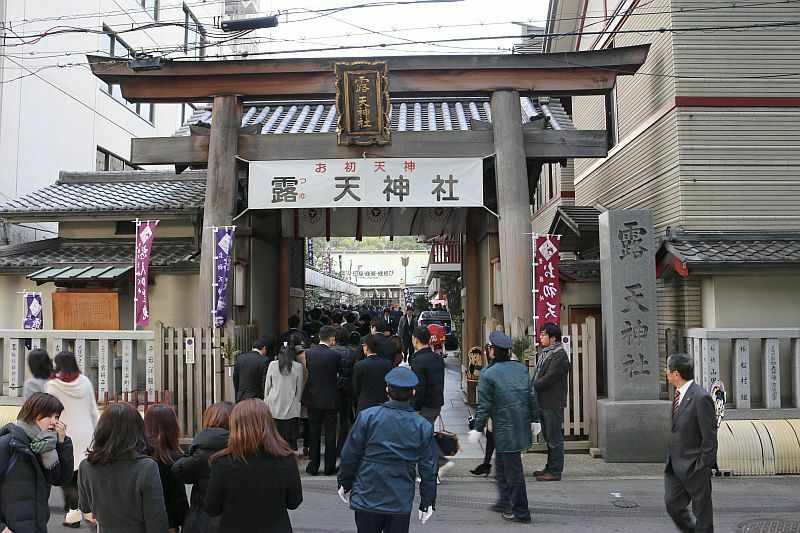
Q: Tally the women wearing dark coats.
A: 5